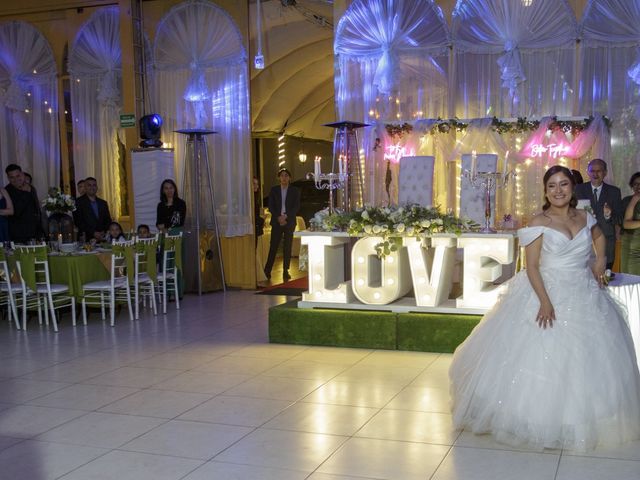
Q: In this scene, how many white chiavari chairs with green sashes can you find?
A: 5